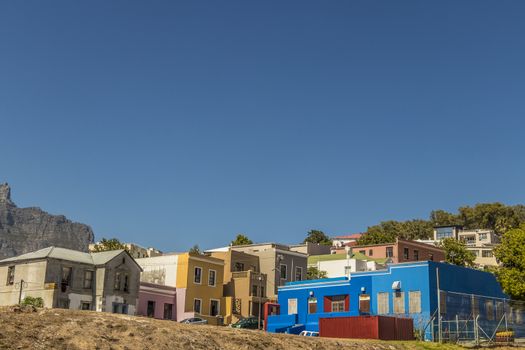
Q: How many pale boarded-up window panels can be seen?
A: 4